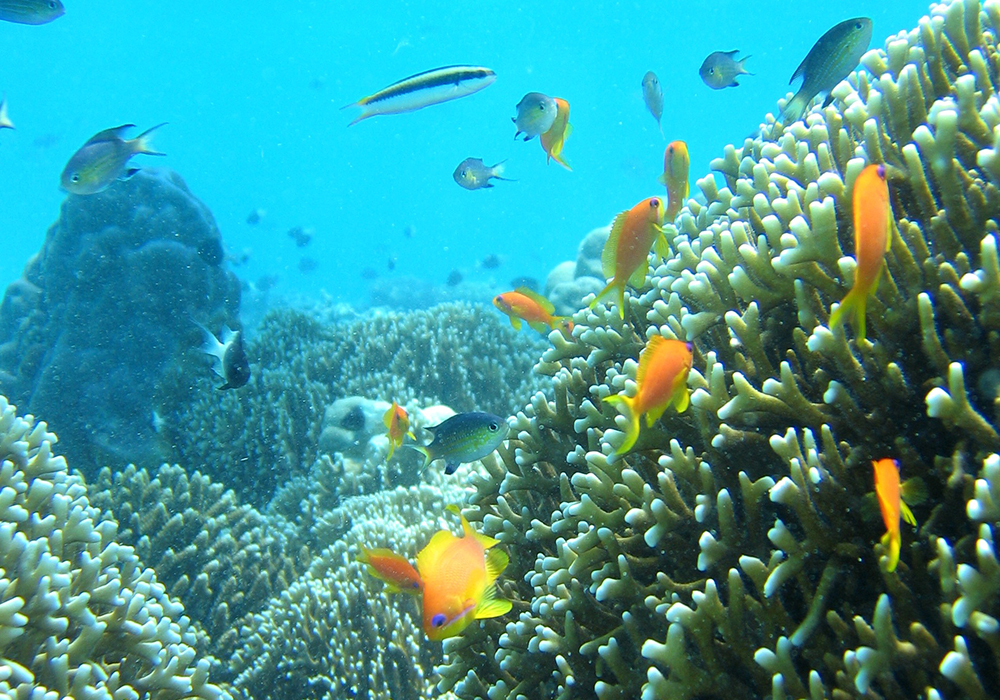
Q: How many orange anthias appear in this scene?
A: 10